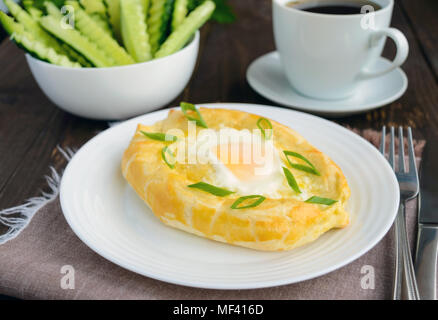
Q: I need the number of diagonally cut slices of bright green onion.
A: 9